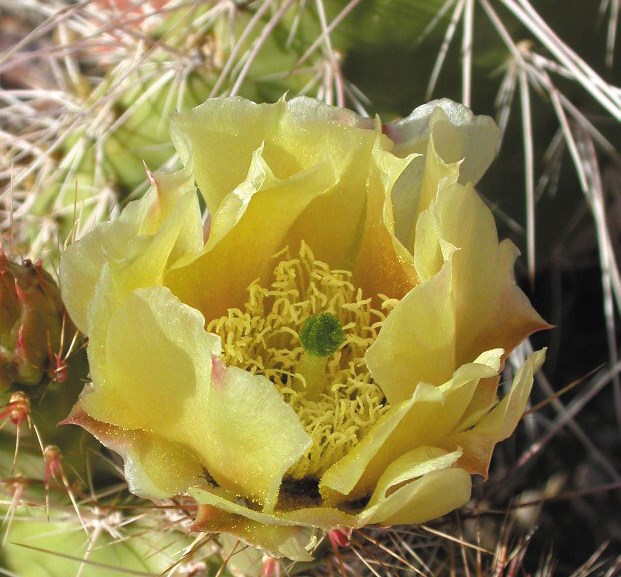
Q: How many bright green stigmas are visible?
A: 1